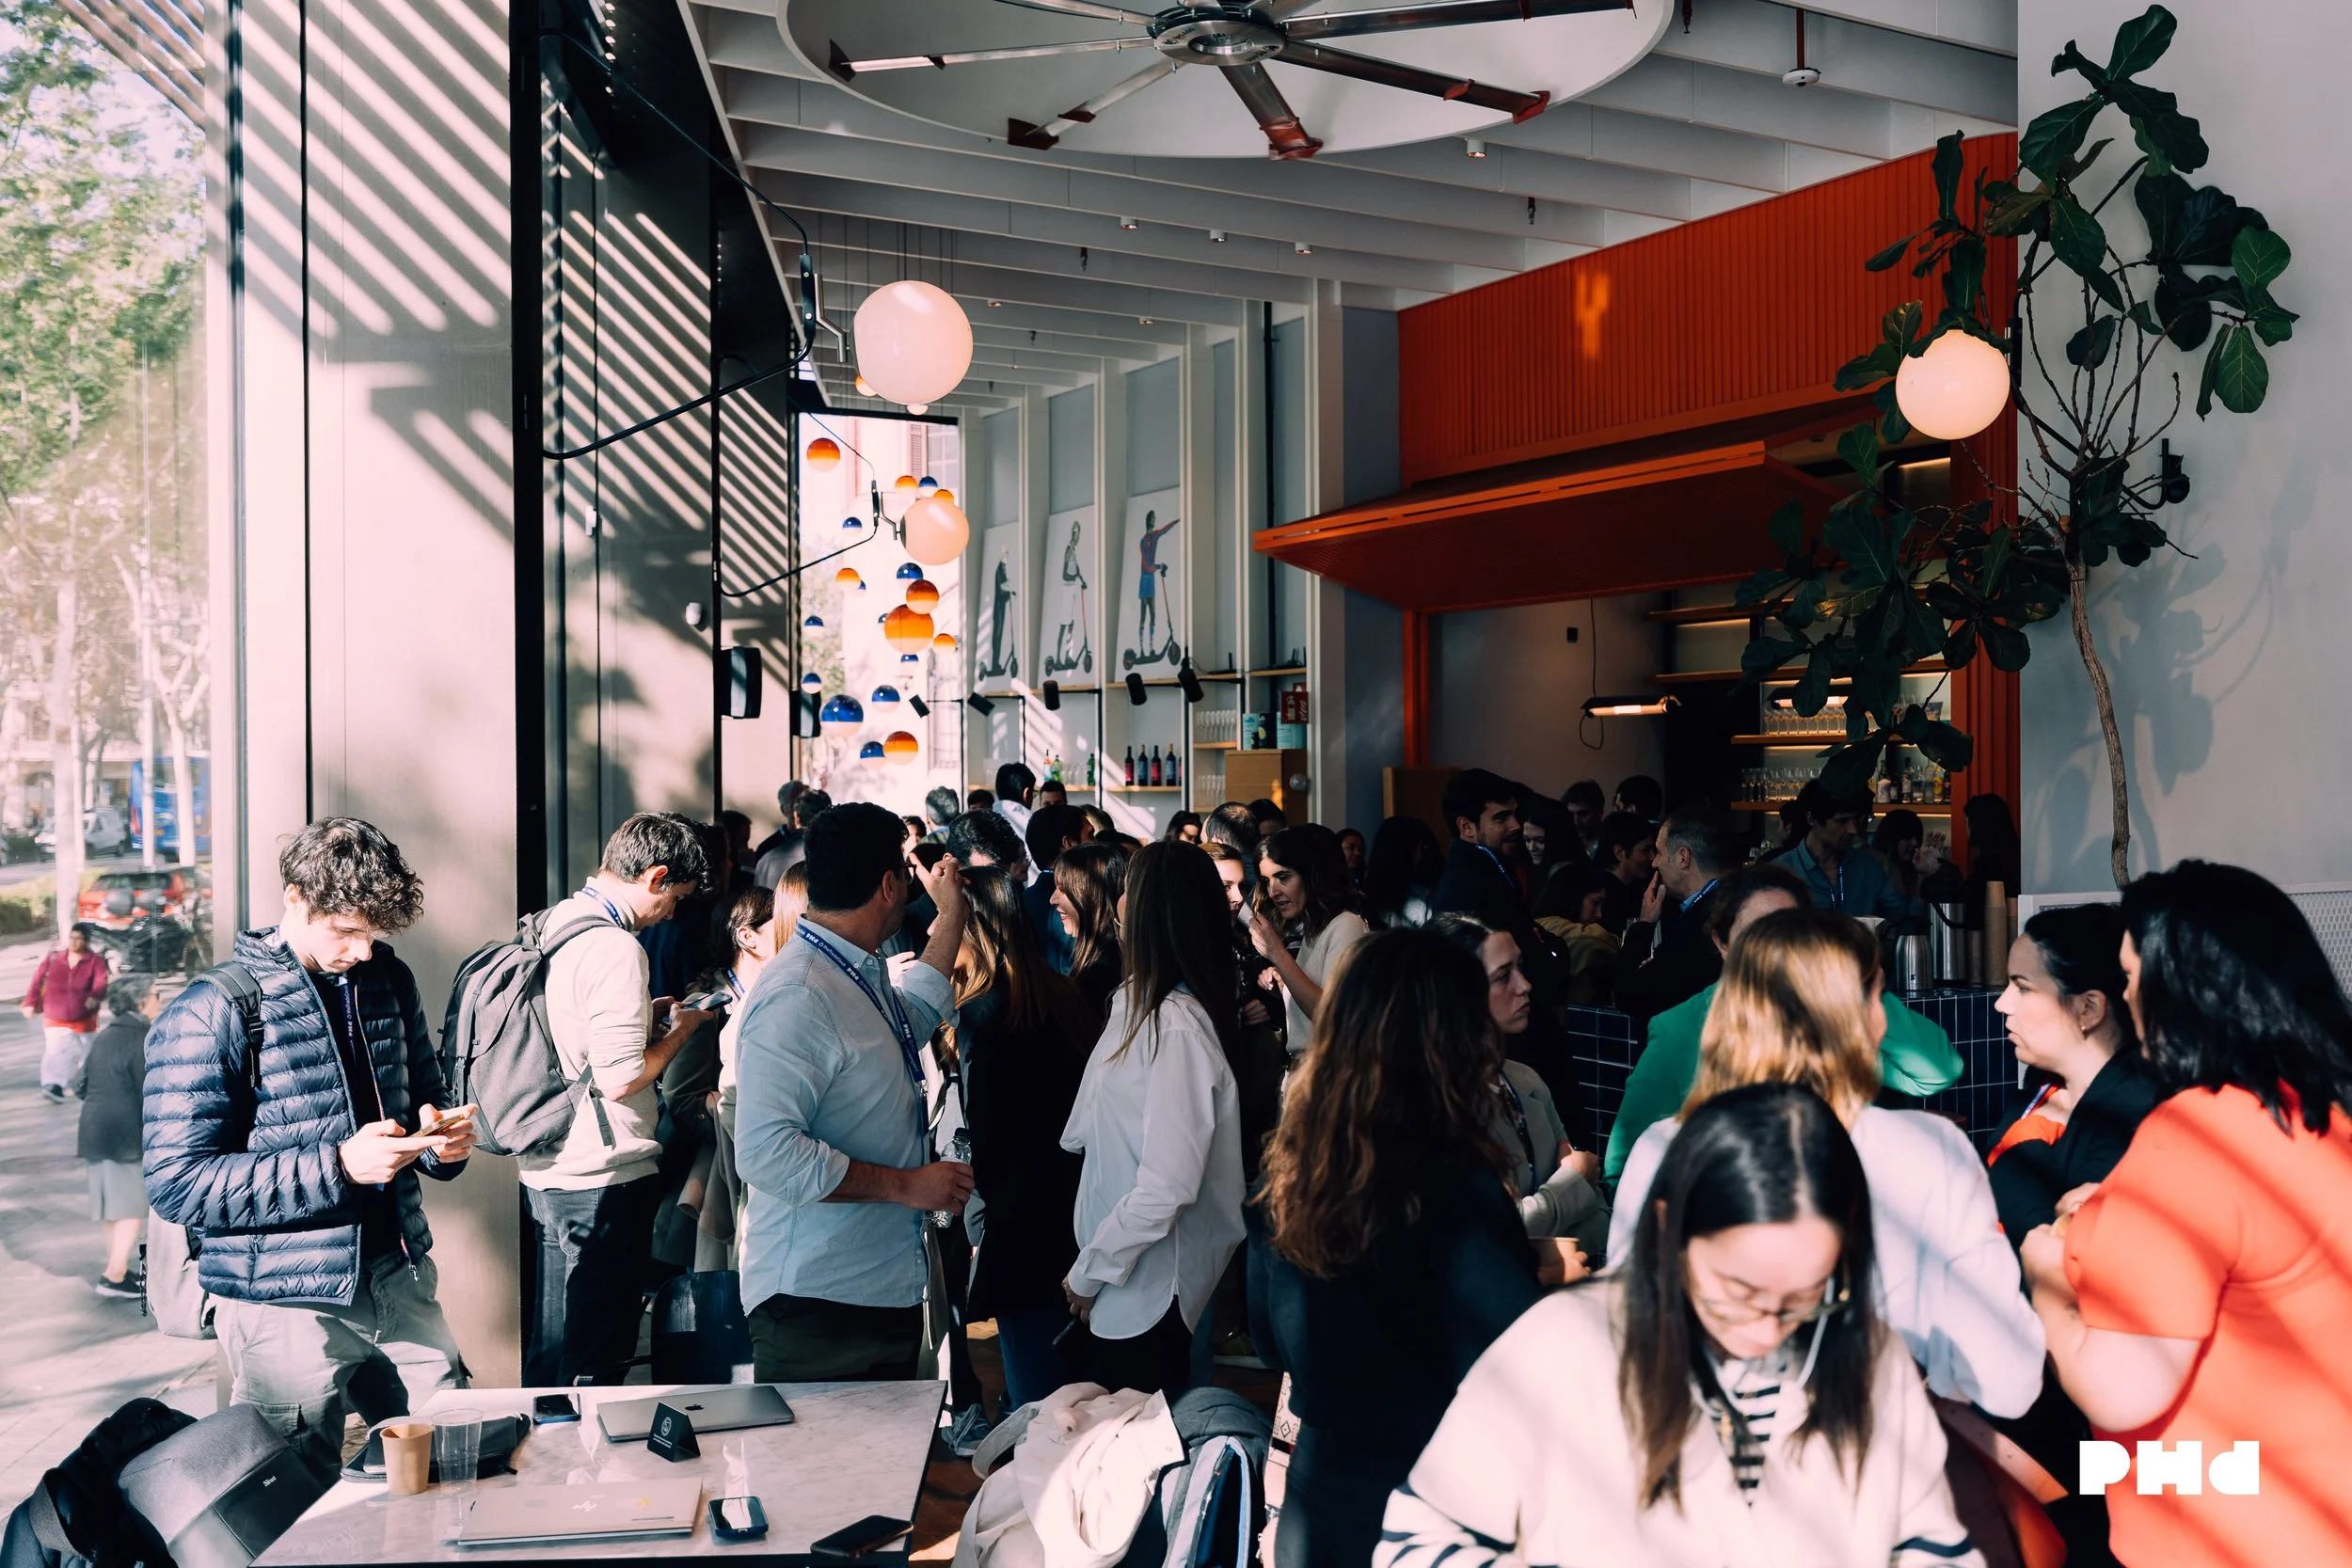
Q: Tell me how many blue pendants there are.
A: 11